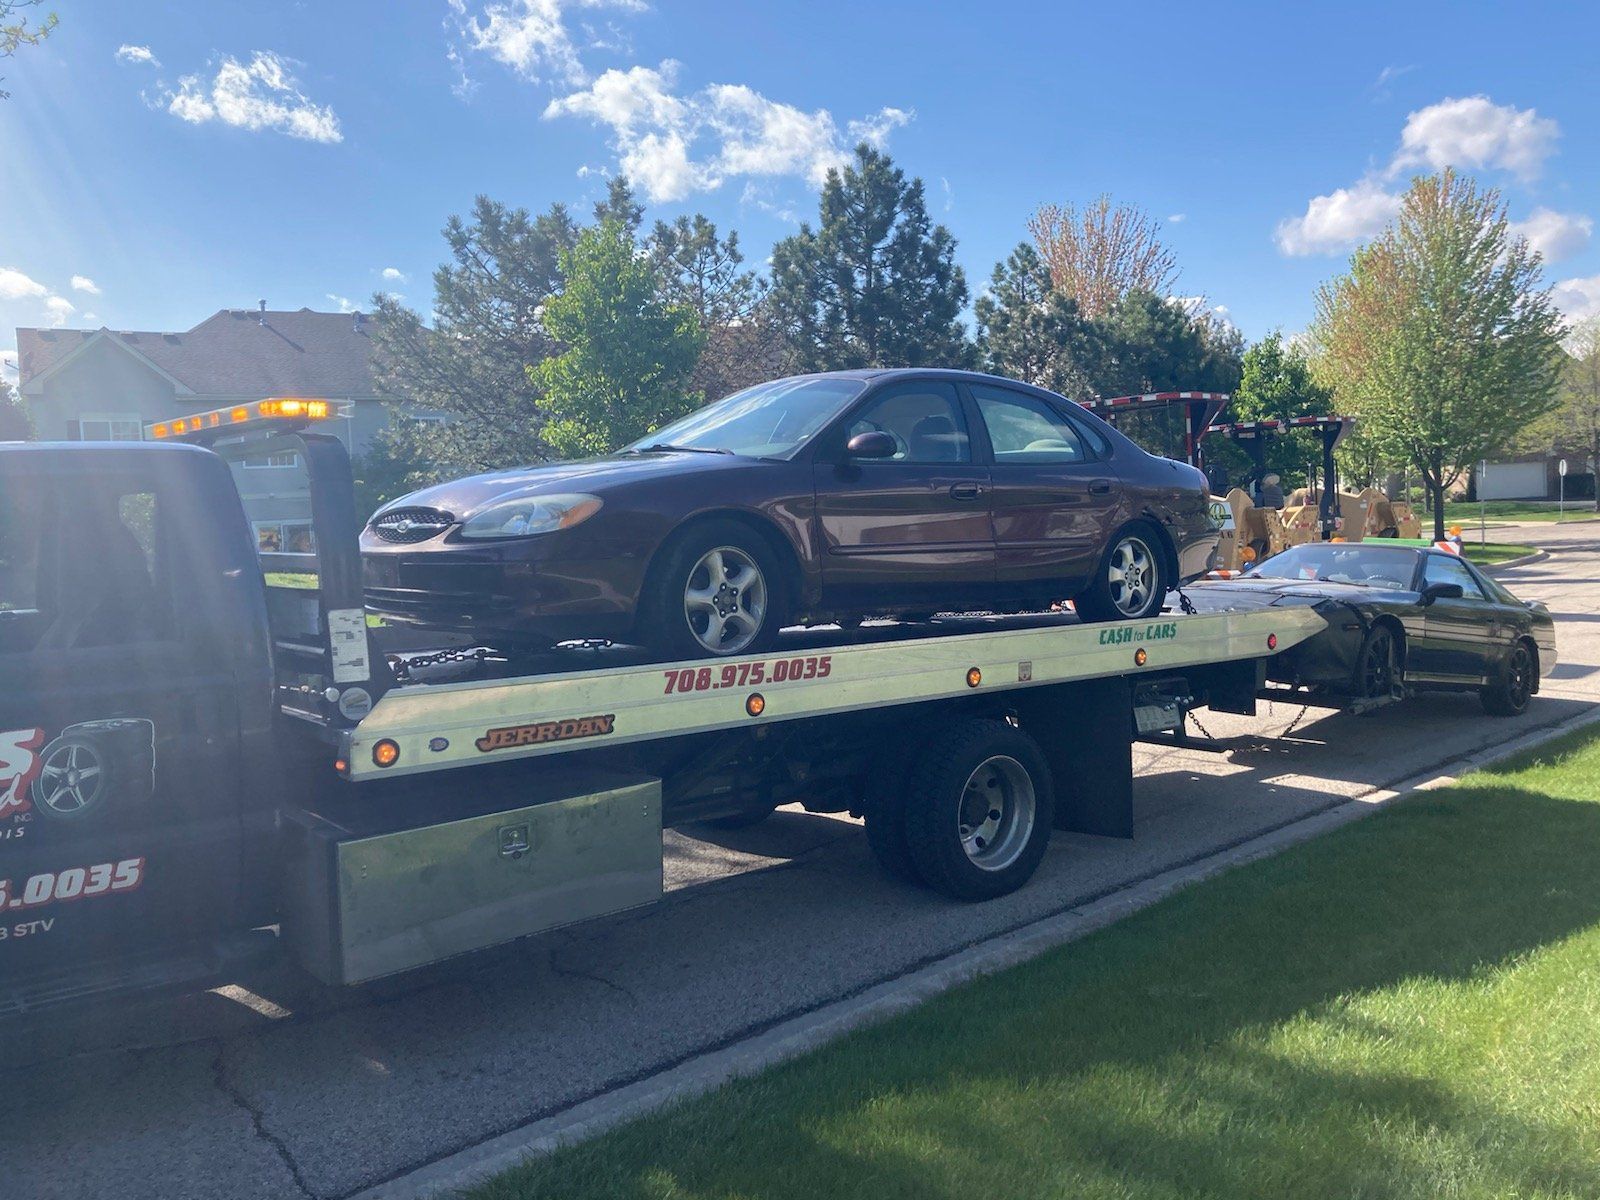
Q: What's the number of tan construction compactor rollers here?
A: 2